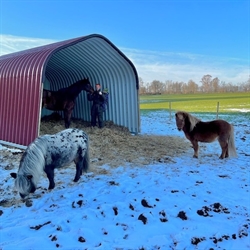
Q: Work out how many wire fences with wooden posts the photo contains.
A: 1